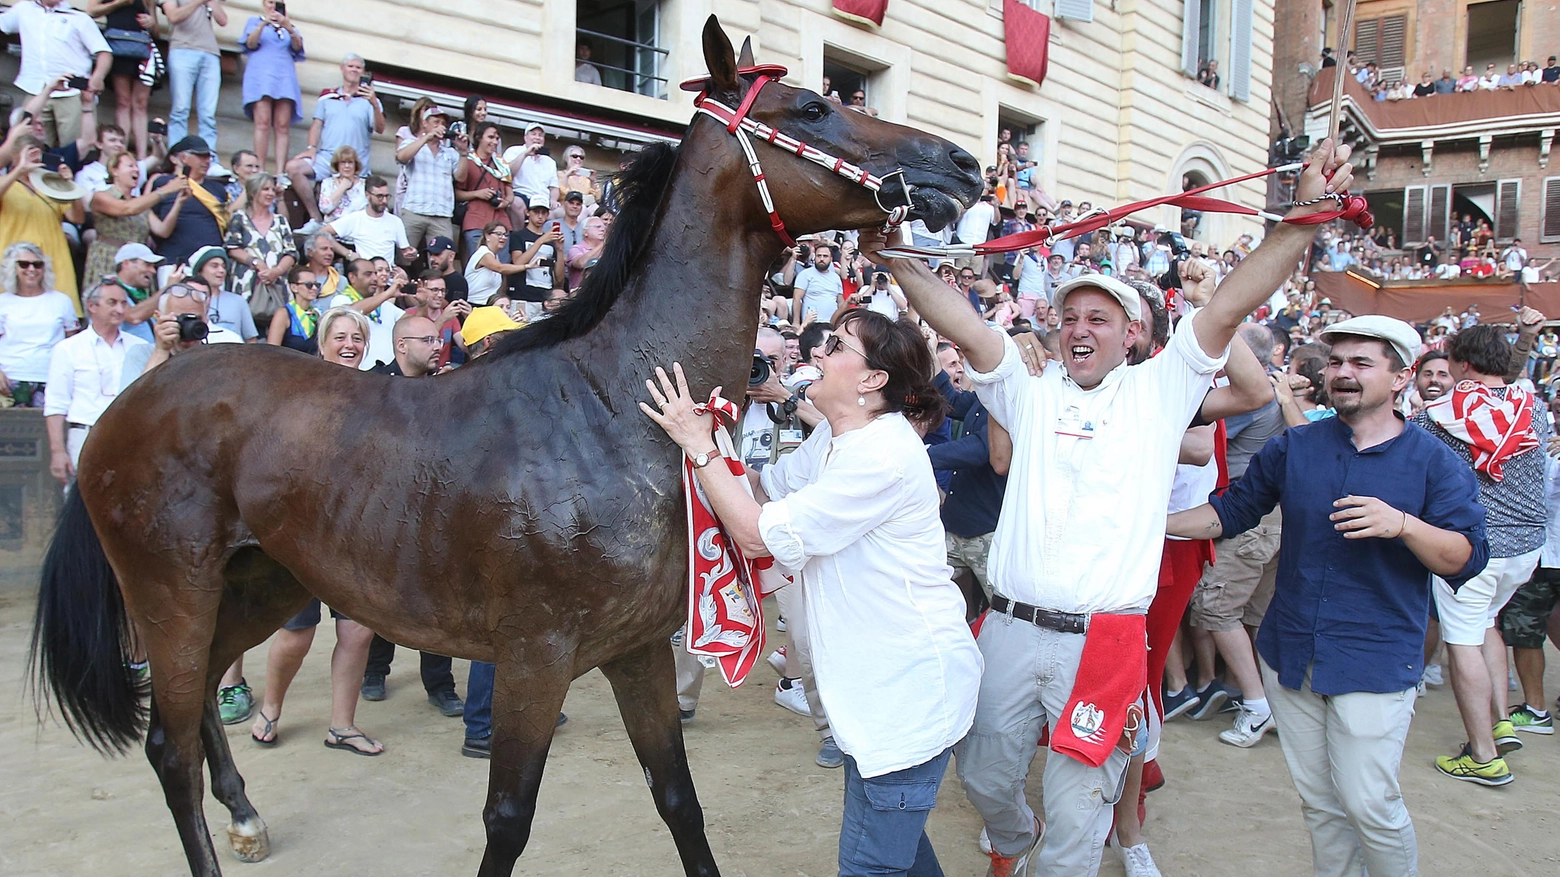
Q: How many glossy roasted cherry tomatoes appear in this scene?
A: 0